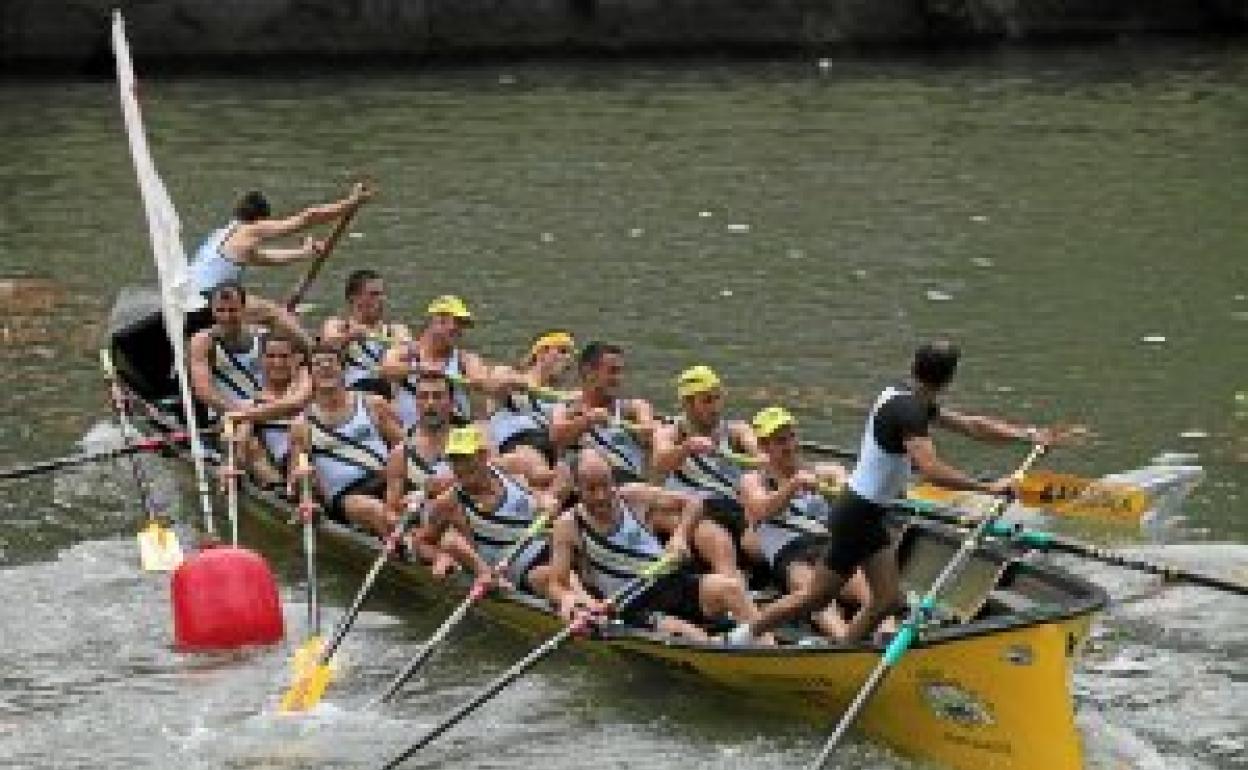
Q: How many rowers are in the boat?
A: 14